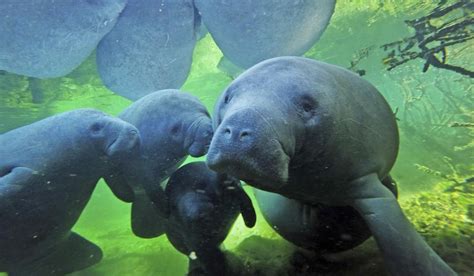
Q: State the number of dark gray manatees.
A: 4